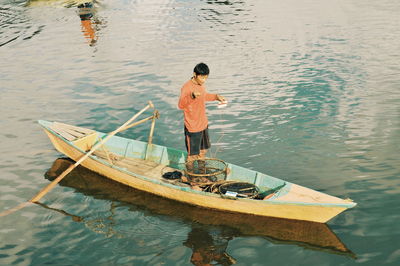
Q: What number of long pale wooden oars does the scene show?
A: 1